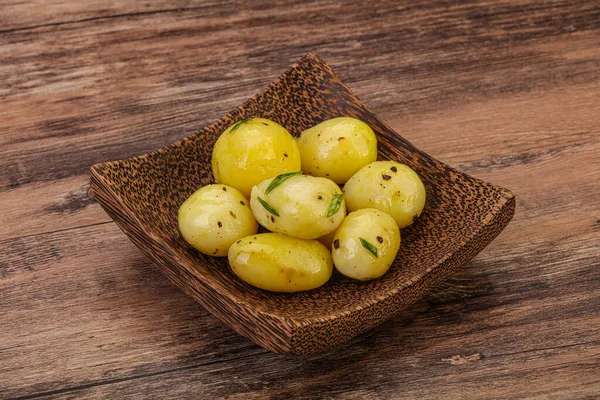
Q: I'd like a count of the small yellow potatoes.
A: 7